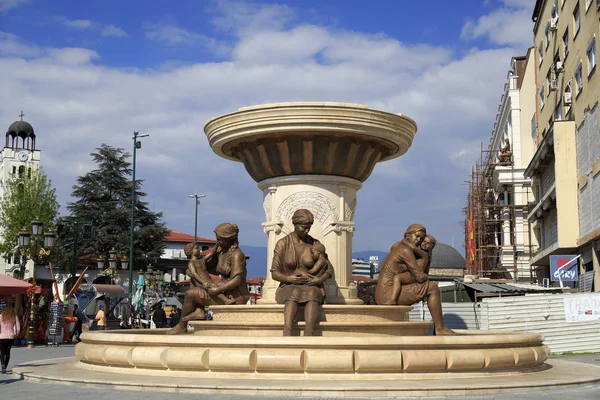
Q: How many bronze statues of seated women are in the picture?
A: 3